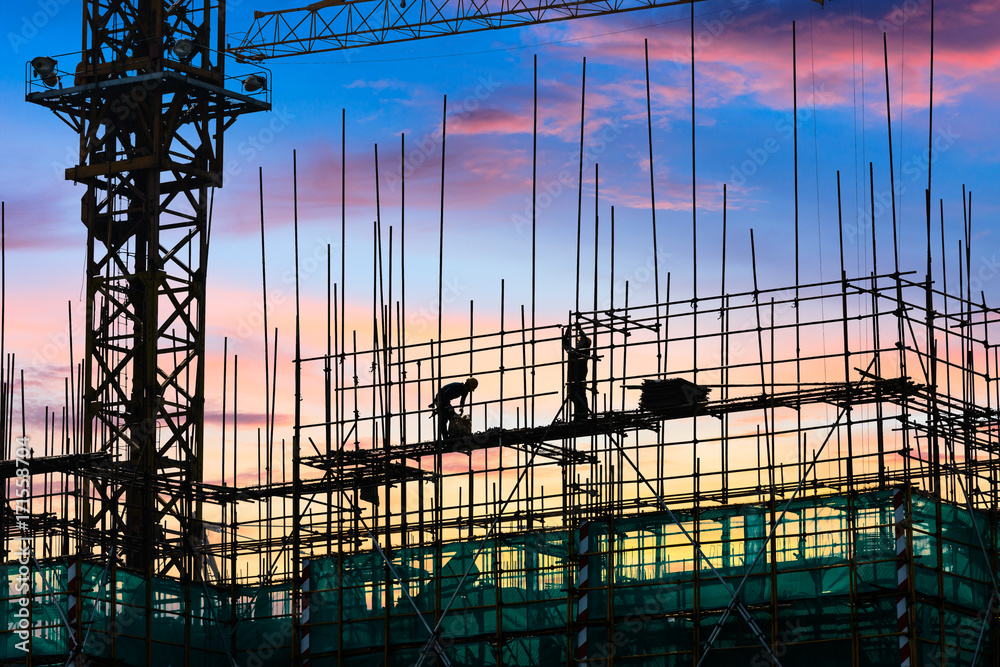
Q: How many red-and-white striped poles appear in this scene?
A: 4